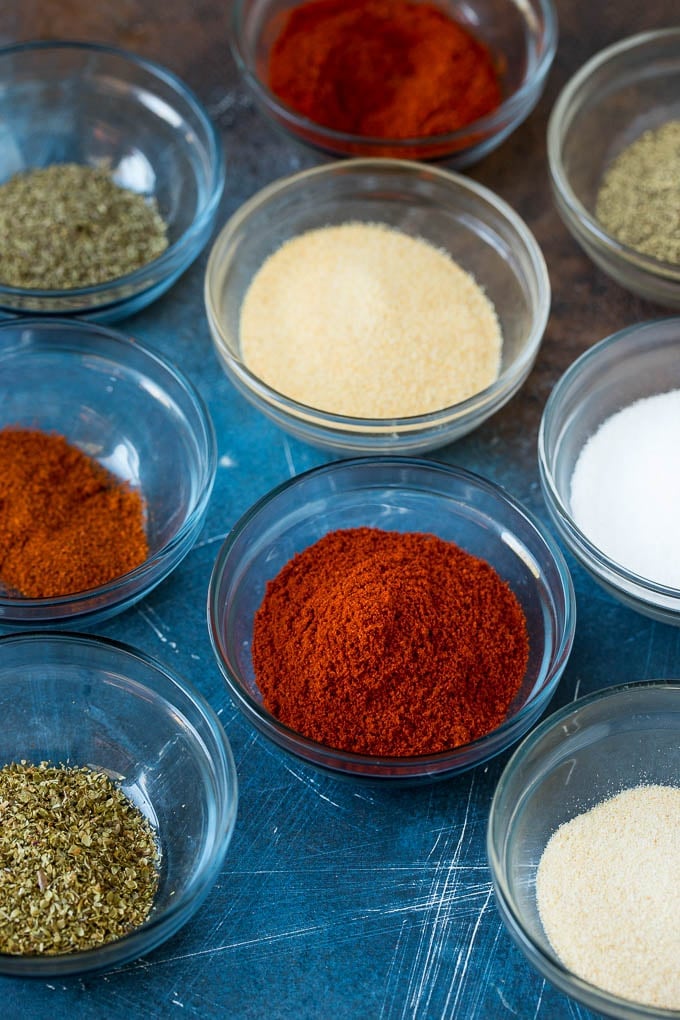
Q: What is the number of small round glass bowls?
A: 9